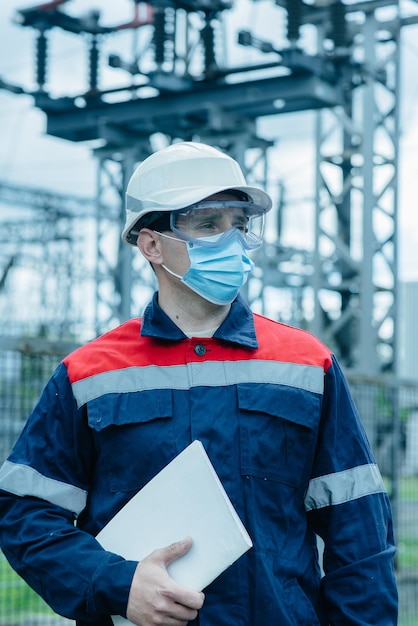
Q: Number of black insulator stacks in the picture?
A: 6